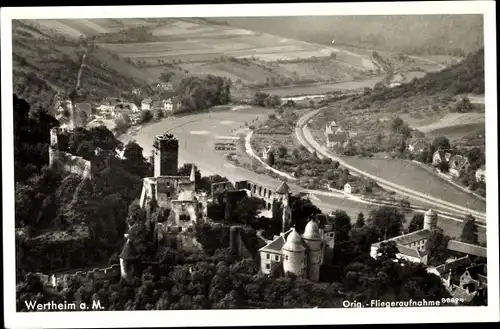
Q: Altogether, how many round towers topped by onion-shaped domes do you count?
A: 2